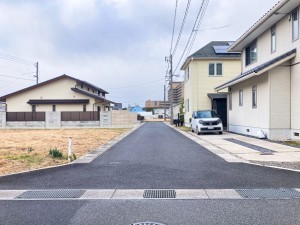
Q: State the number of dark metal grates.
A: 3